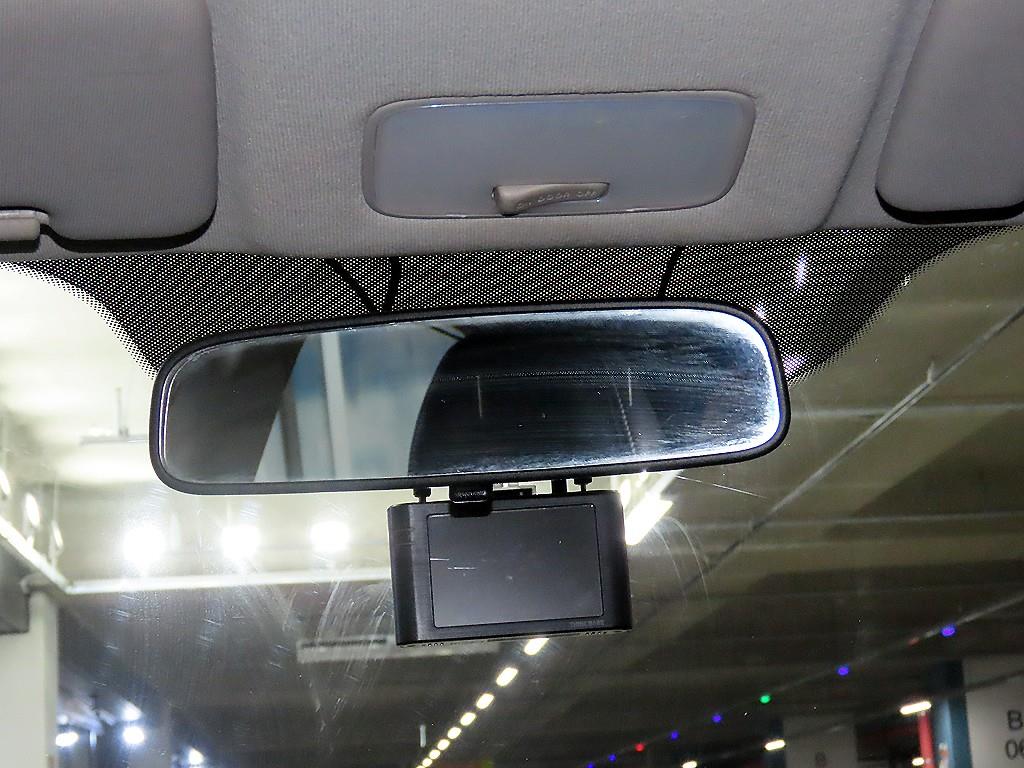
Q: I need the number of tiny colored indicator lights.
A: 8